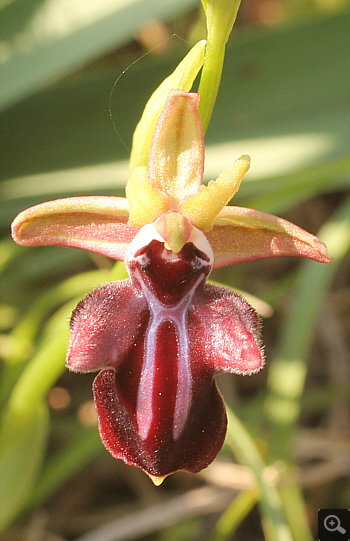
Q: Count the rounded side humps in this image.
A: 2